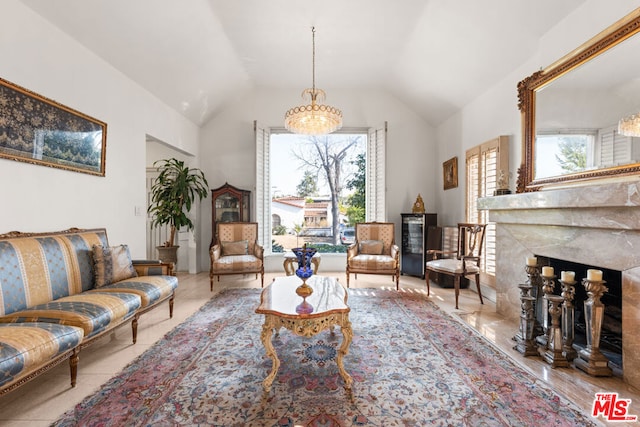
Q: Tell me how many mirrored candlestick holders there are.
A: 7